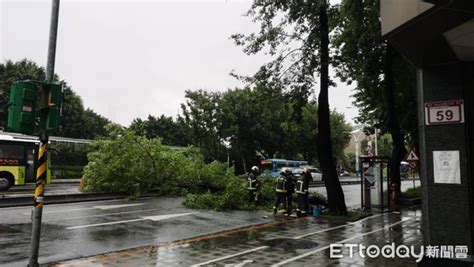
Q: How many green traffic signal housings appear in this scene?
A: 2